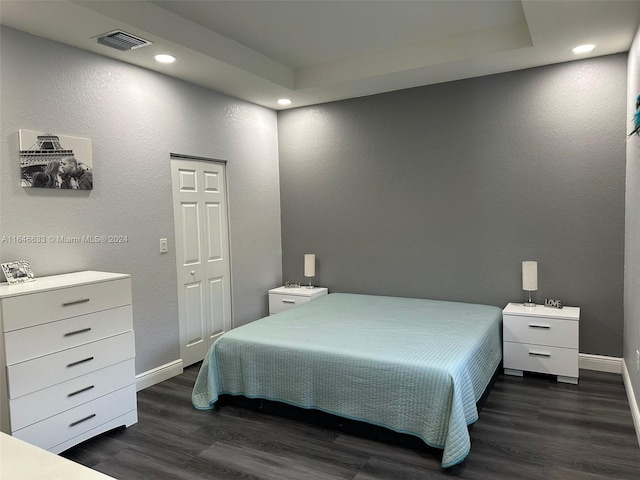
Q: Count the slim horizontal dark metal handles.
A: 8